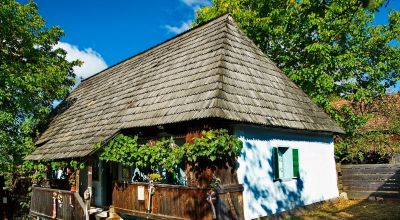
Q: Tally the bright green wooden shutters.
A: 2